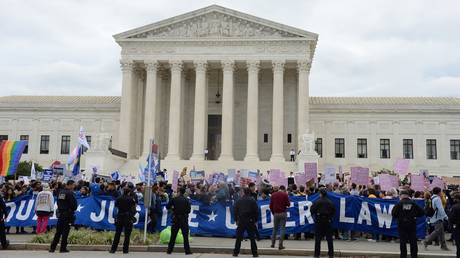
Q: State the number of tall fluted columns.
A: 8